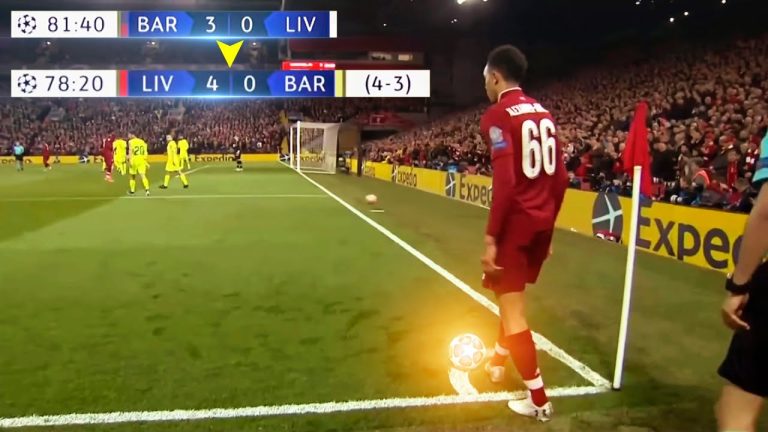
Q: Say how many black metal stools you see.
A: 0